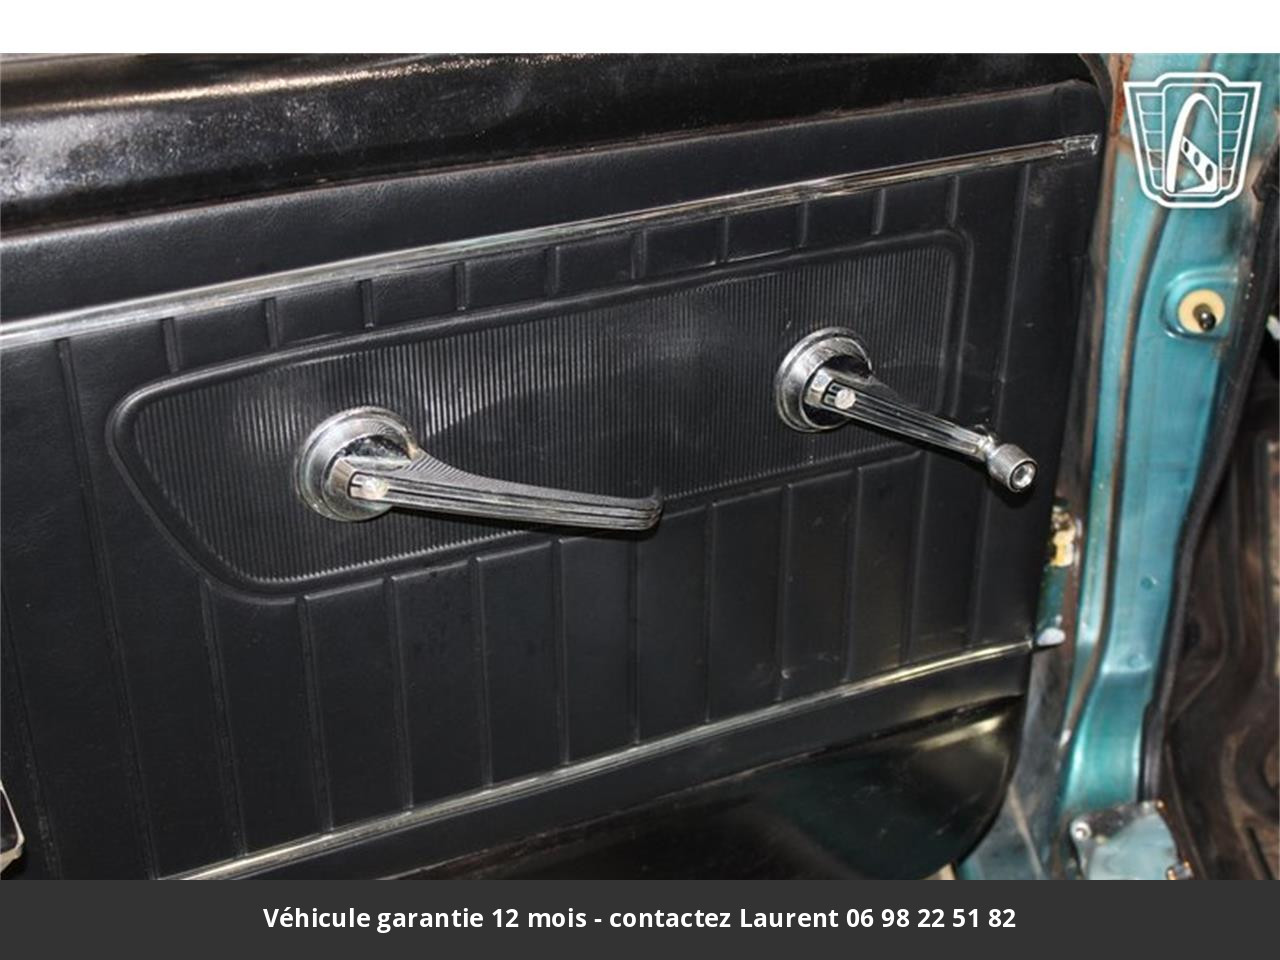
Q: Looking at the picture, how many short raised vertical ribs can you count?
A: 10